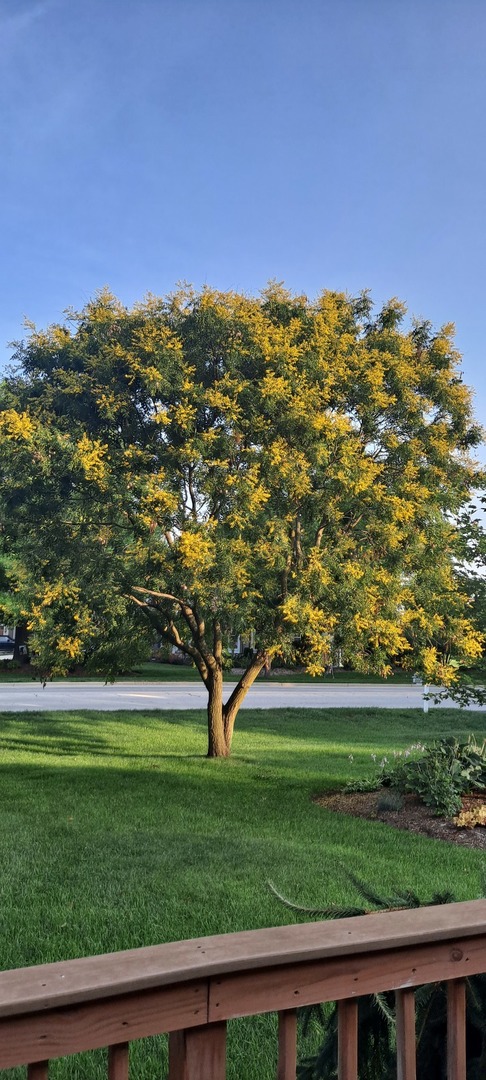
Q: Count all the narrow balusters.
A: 6